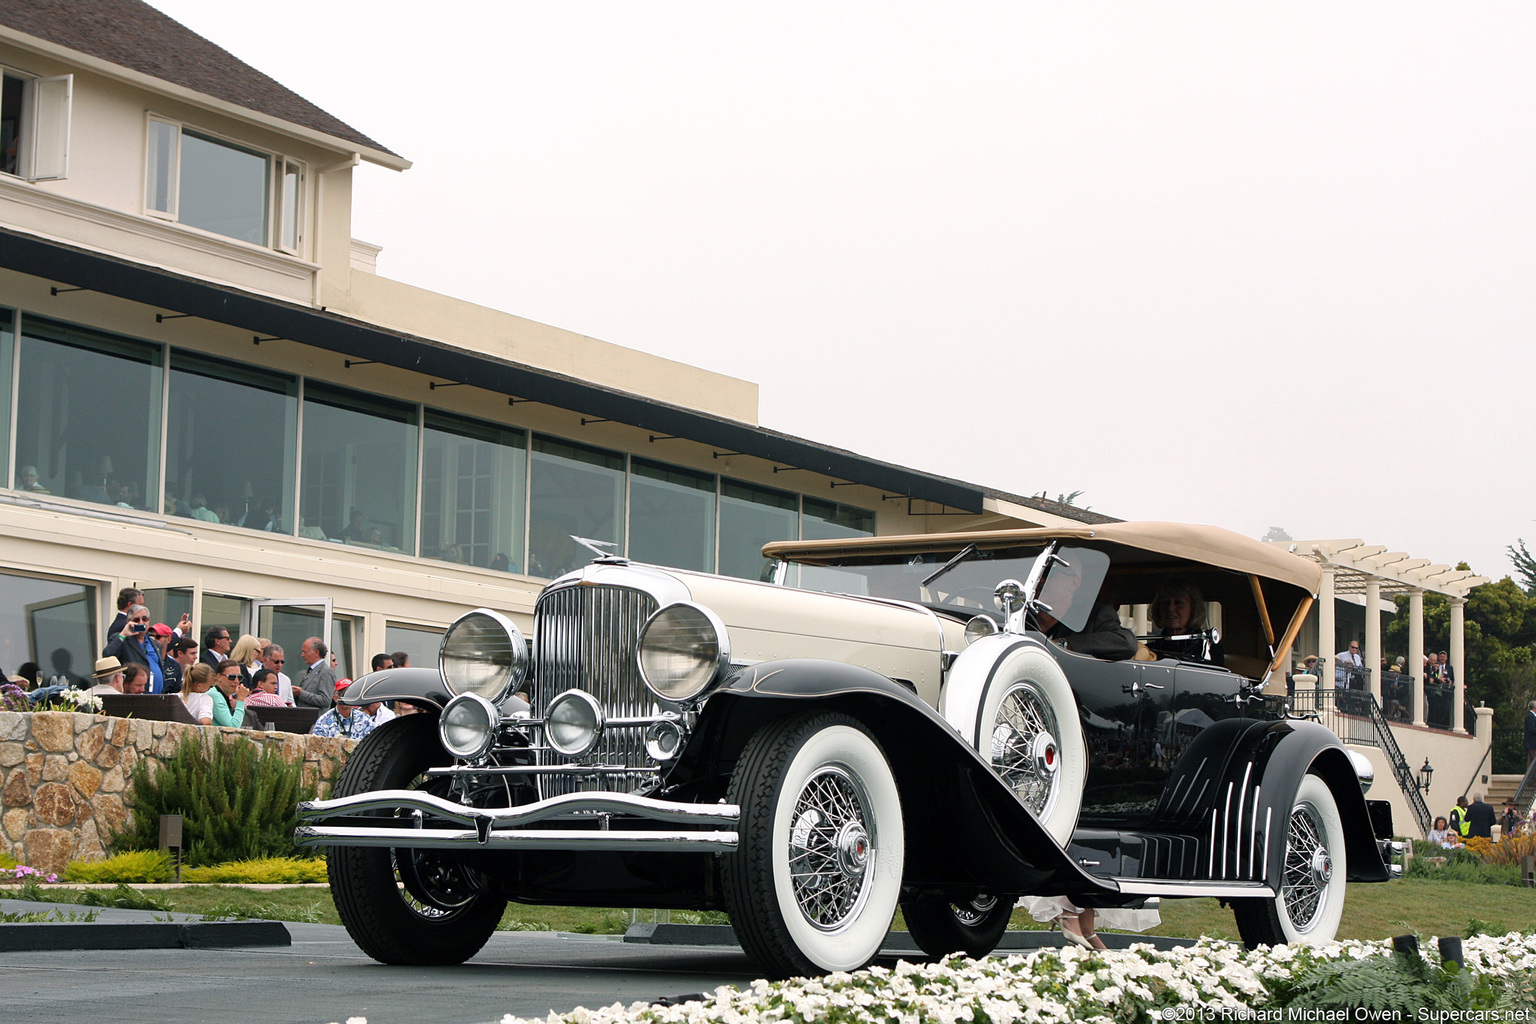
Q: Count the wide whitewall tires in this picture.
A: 3